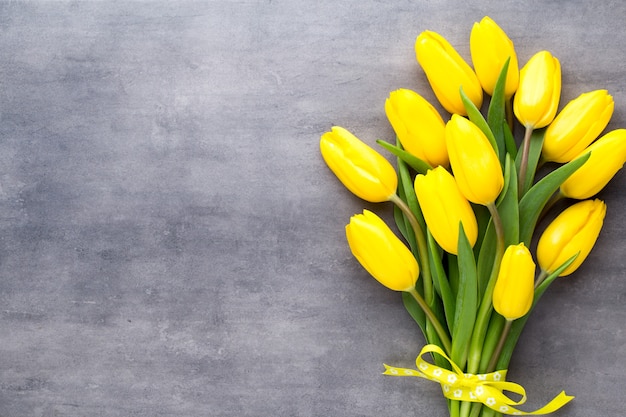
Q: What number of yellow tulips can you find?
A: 12